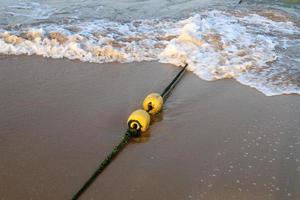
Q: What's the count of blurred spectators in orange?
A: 0